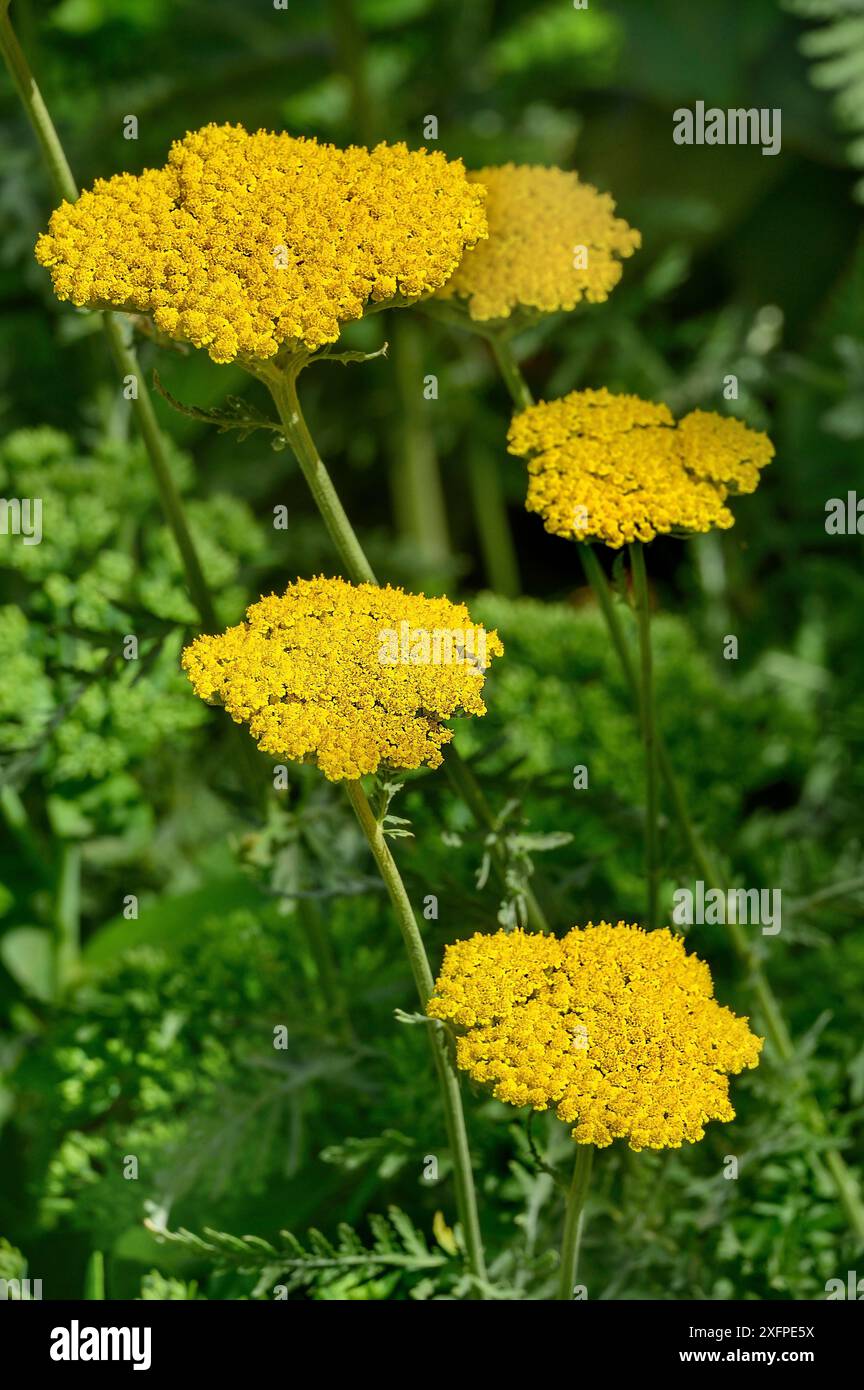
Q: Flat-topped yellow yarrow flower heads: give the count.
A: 5